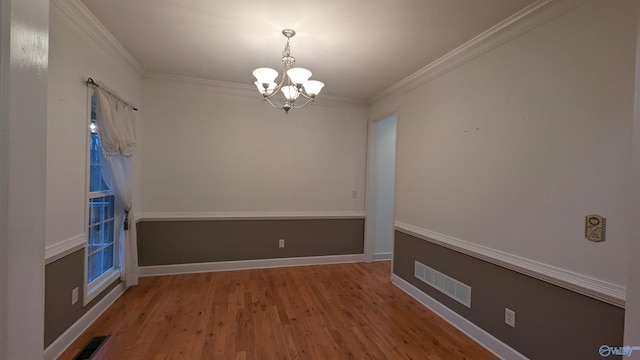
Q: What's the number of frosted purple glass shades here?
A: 0